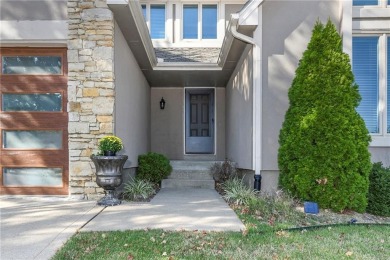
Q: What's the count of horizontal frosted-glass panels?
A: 4